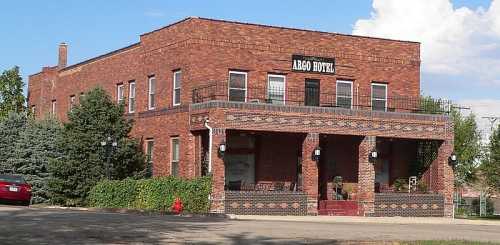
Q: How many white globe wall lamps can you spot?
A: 4